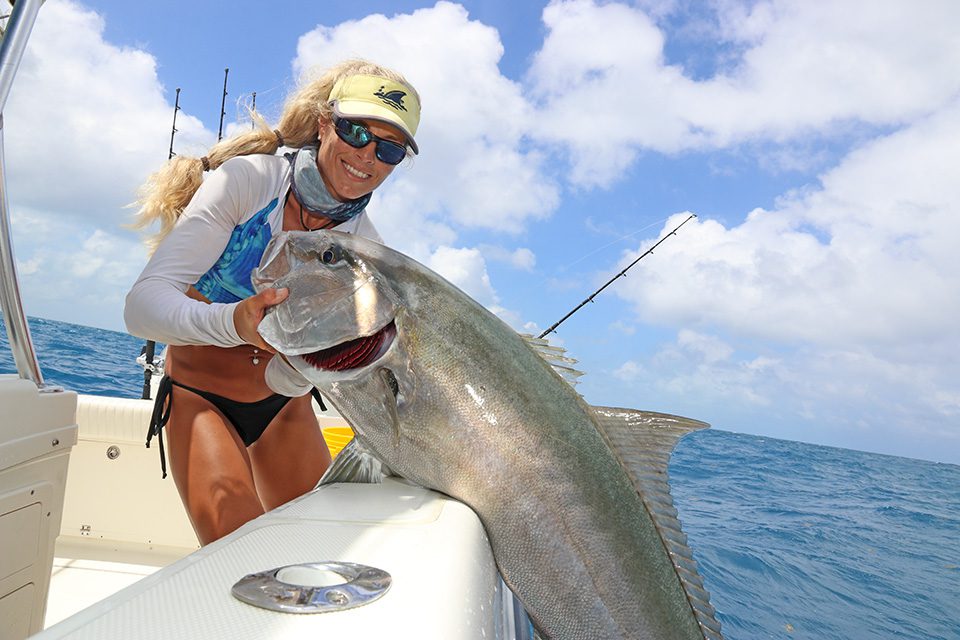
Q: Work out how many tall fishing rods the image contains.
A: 4